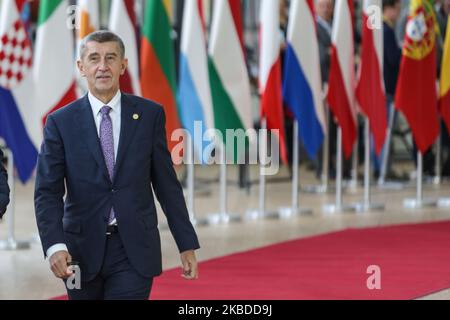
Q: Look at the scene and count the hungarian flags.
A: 1